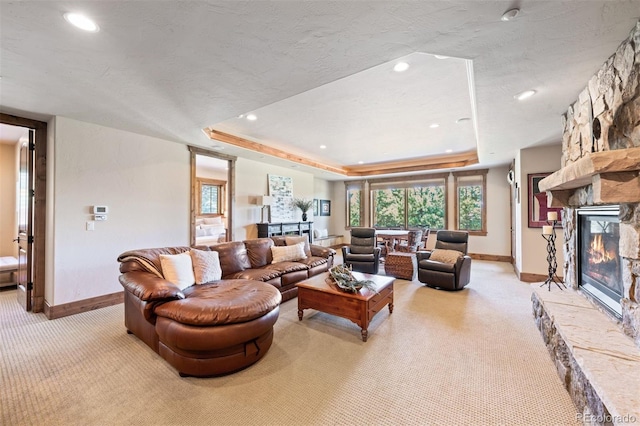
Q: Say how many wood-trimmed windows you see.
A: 4